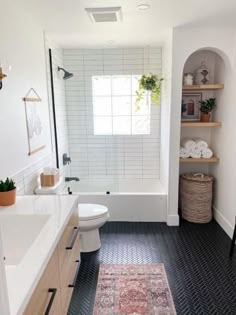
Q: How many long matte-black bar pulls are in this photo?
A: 3